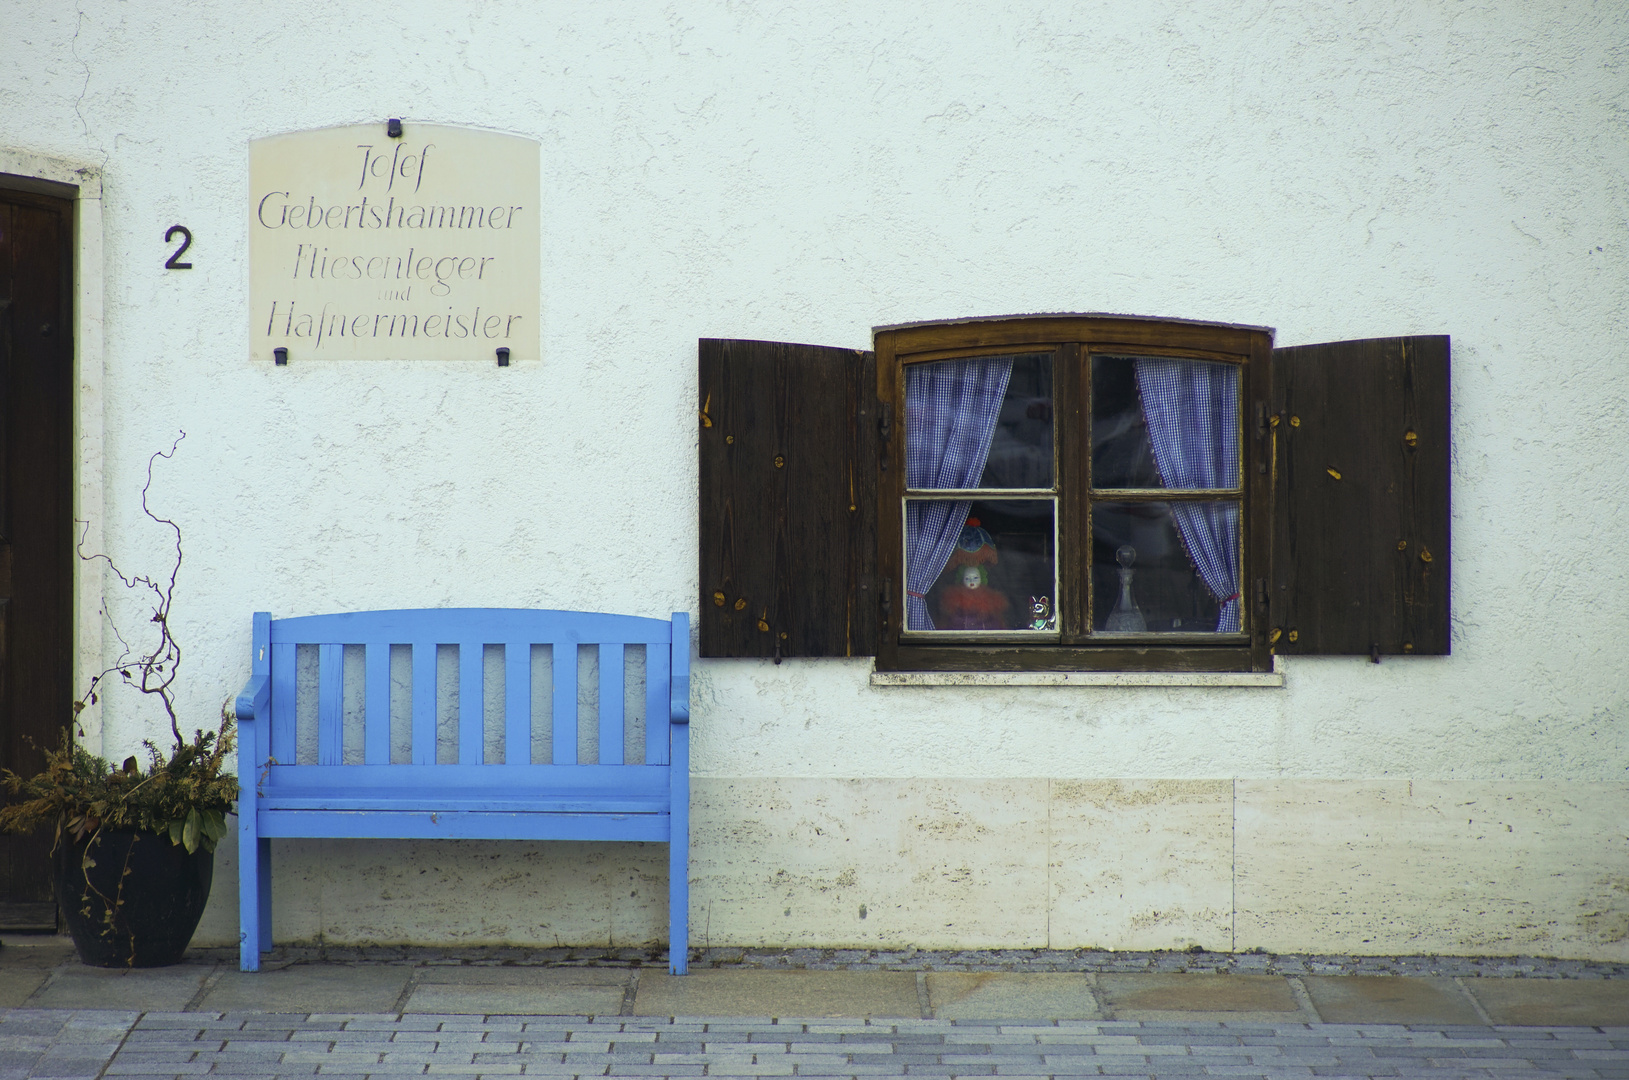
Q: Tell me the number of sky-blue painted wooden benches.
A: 1